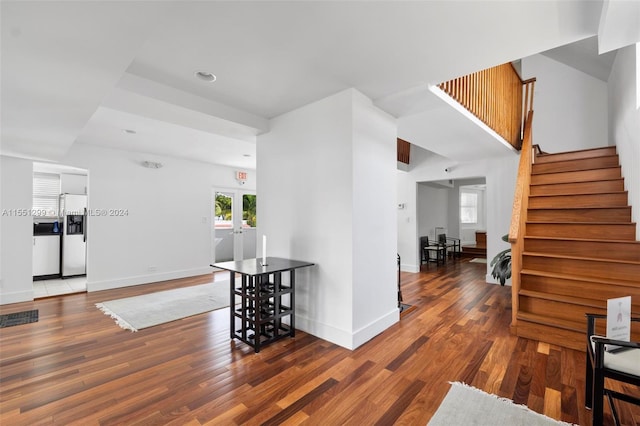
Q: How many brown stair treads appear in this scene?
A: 12